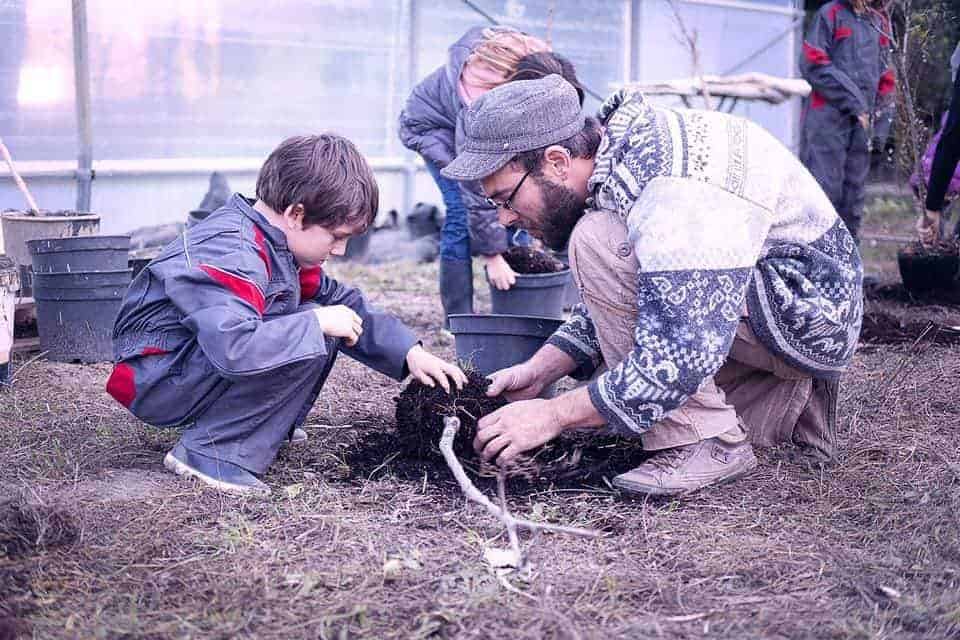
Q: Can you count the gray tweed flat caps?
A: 1